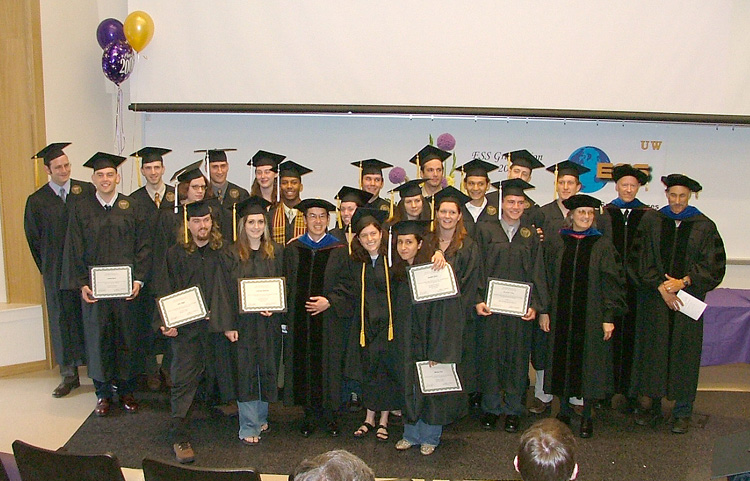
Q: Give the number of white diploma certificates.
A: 6